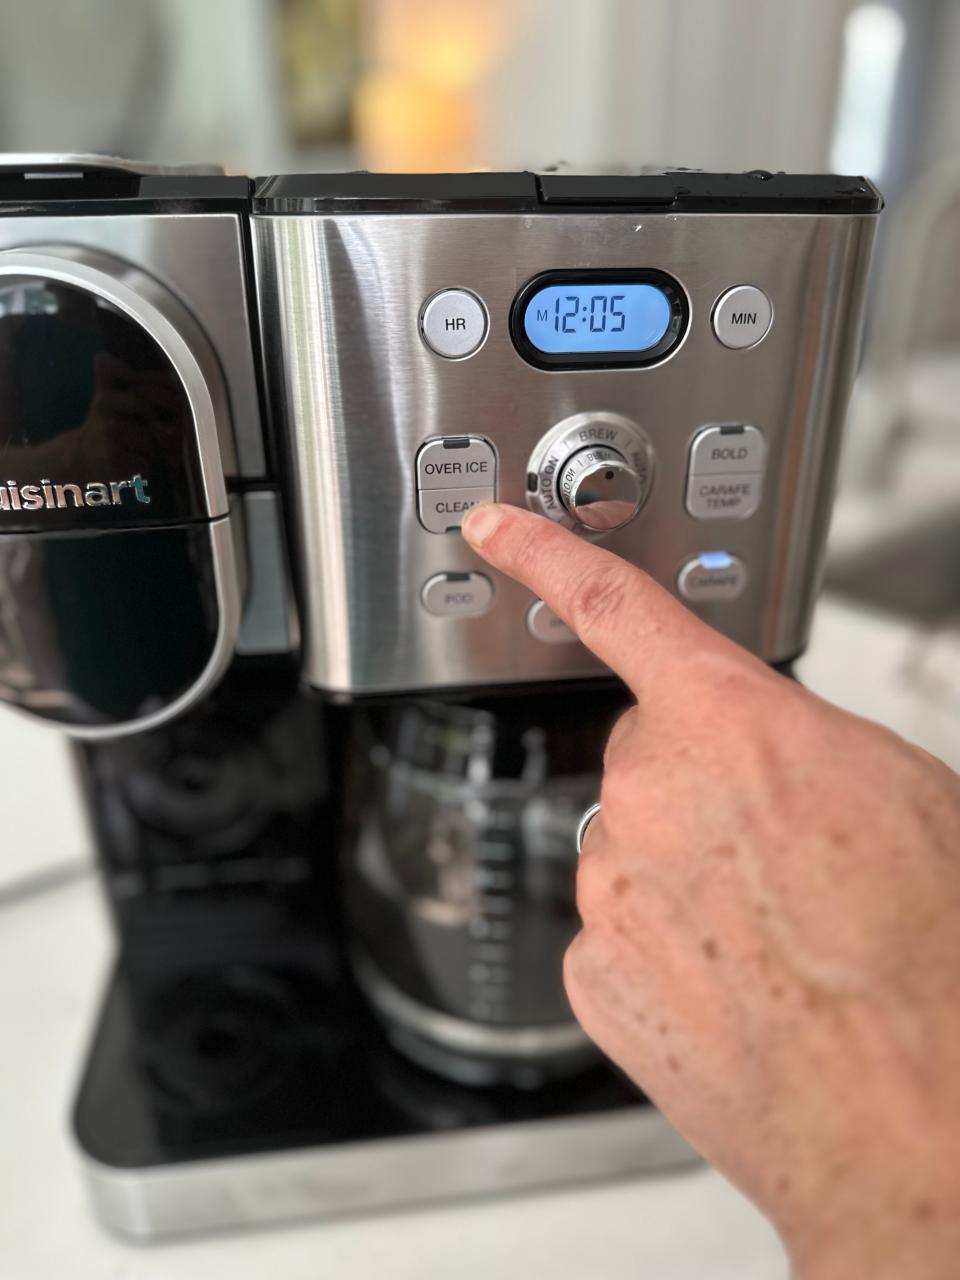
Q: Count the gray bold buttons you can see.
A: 1